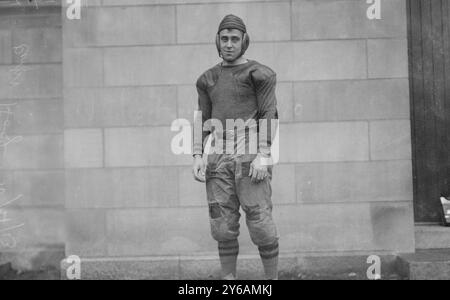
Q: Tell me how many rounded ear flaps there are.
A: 2